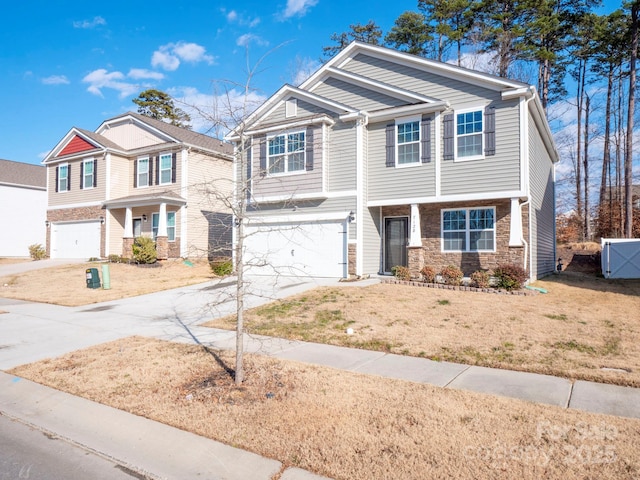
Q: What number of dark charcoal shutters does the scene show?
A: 14